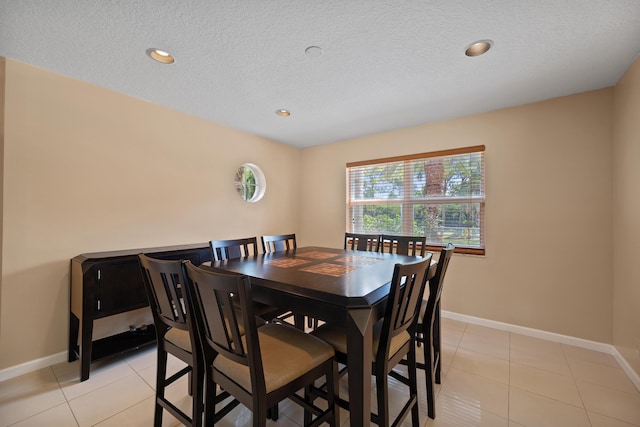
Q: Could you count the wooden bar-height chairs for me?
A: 8